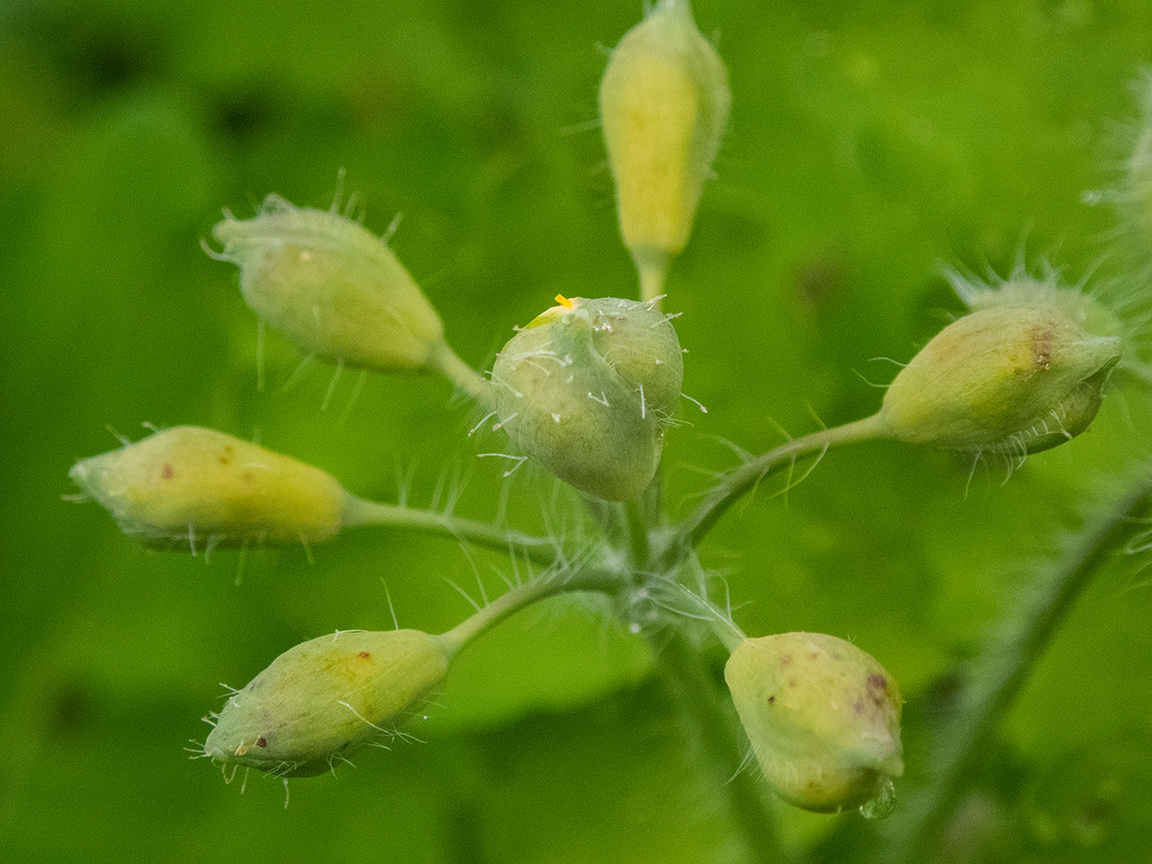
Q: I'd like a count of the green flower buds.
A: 7